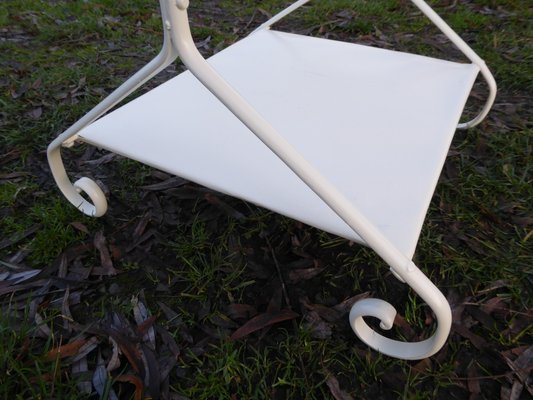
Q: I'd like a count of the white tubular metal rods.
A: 4